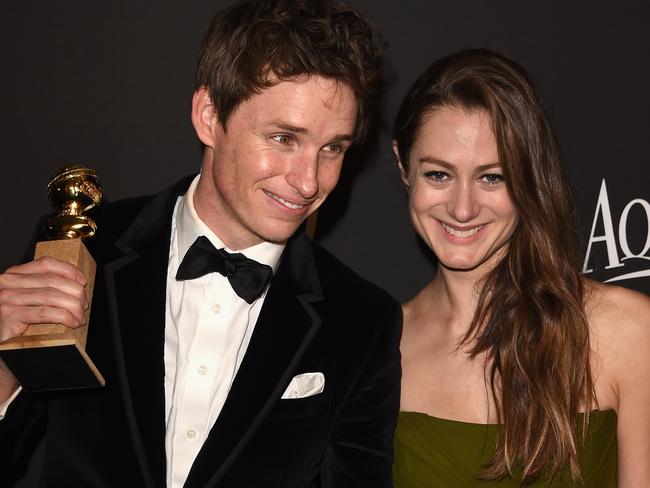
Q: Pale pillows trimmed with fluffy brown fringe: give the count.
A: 0